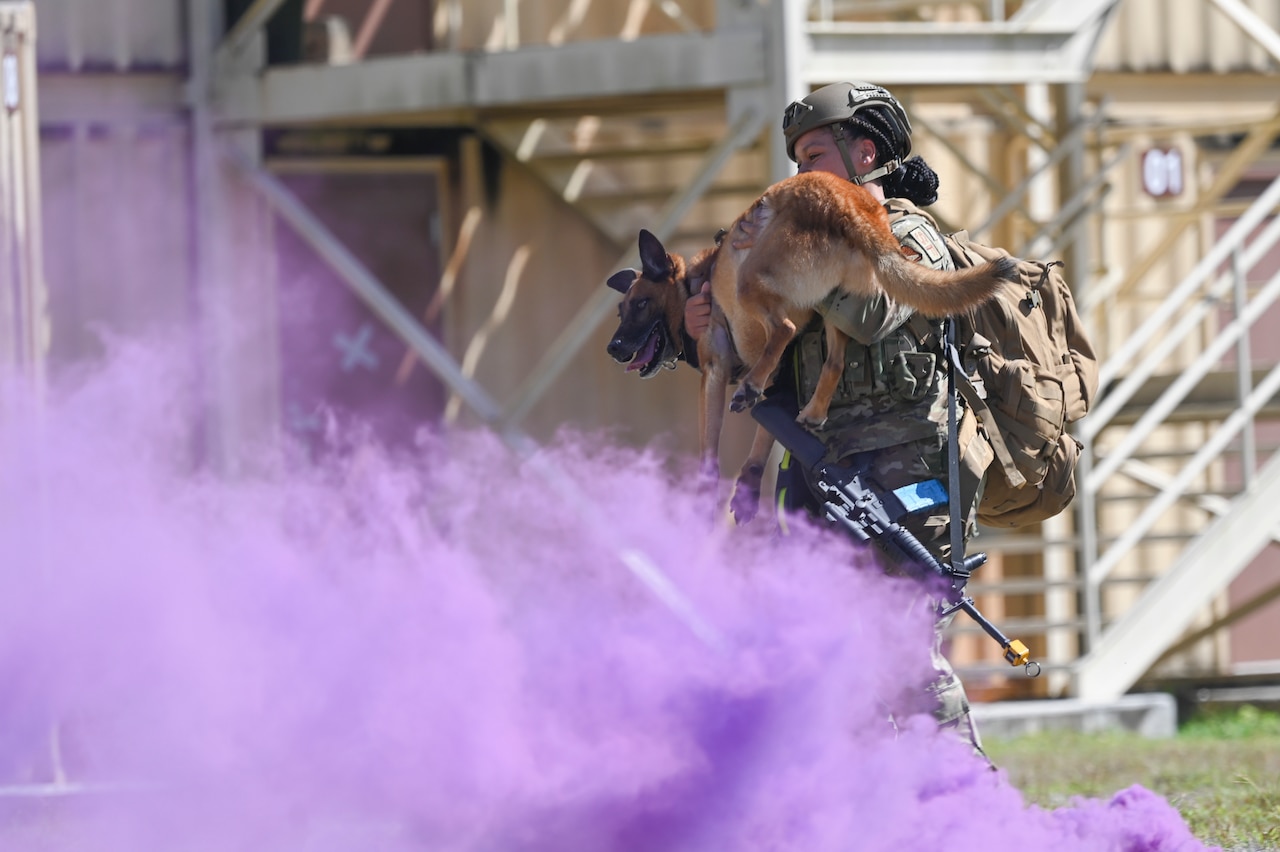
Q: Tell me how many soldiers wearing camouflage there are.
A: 1